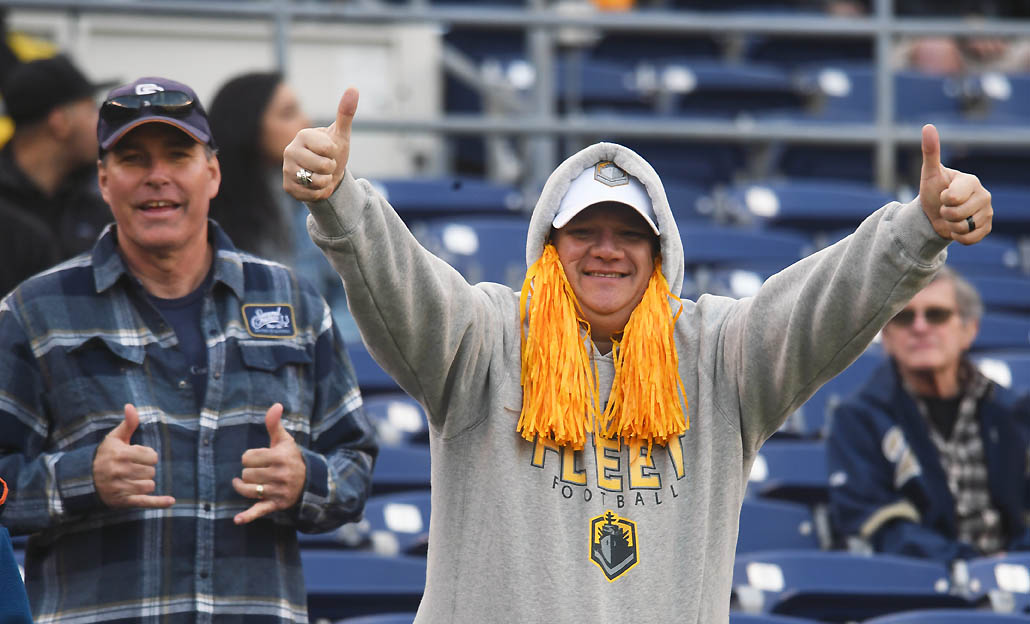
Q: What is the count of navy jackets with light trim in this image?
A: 1